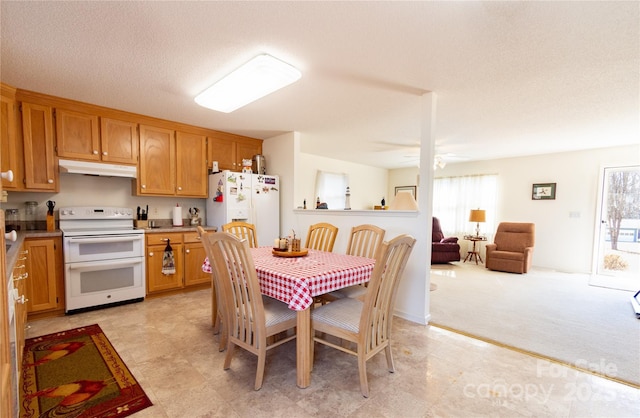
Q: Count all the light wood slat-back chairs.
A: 6